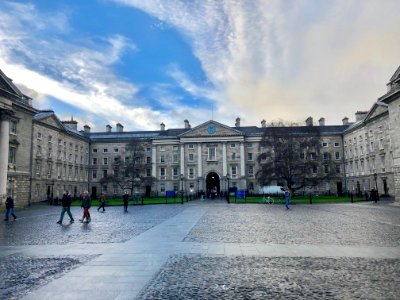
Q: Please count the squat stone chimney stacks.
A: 12